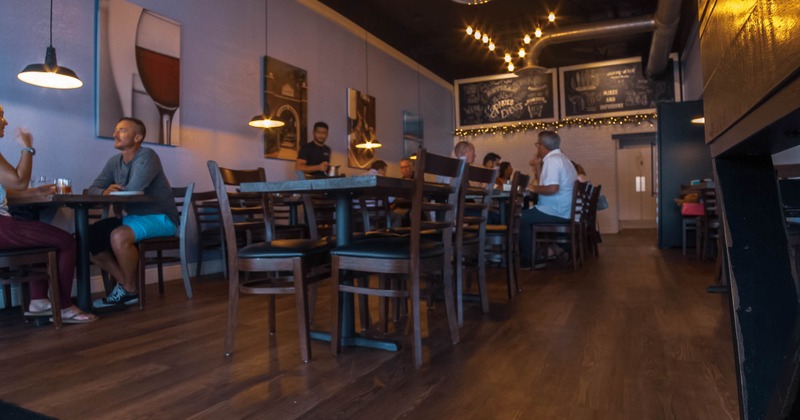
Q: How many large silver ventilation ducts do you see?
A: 2